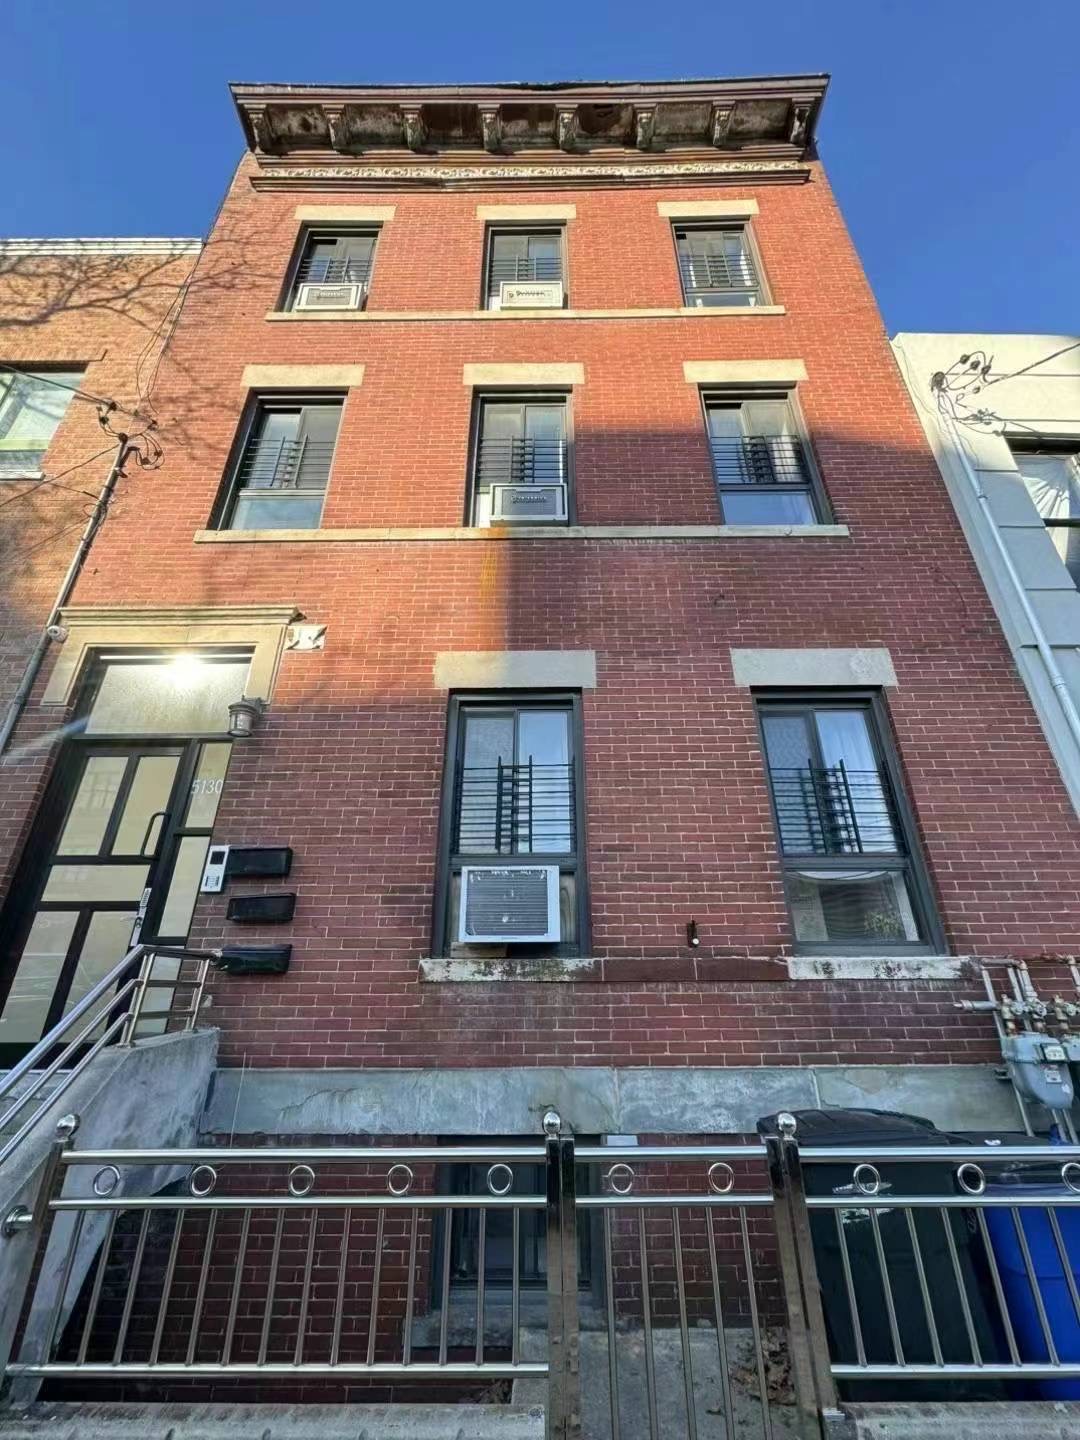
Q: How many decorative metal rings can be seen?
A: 10